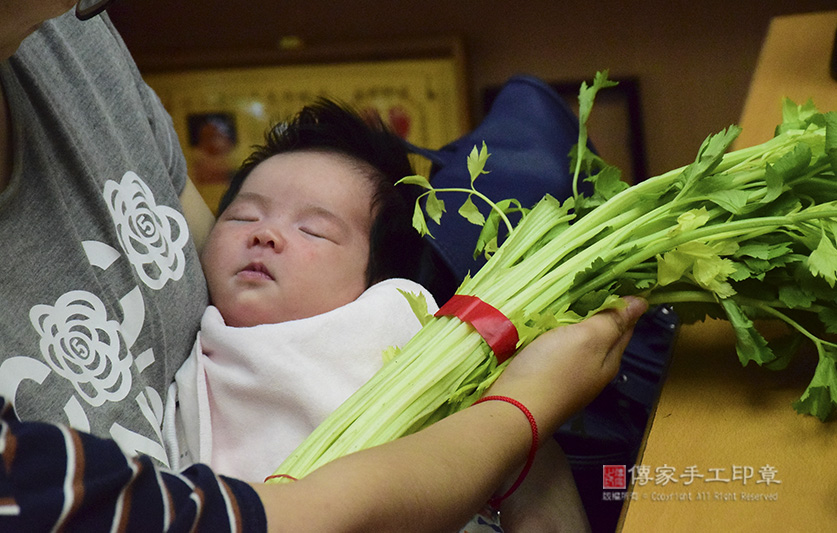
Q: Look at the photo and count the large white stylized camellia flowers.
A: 2